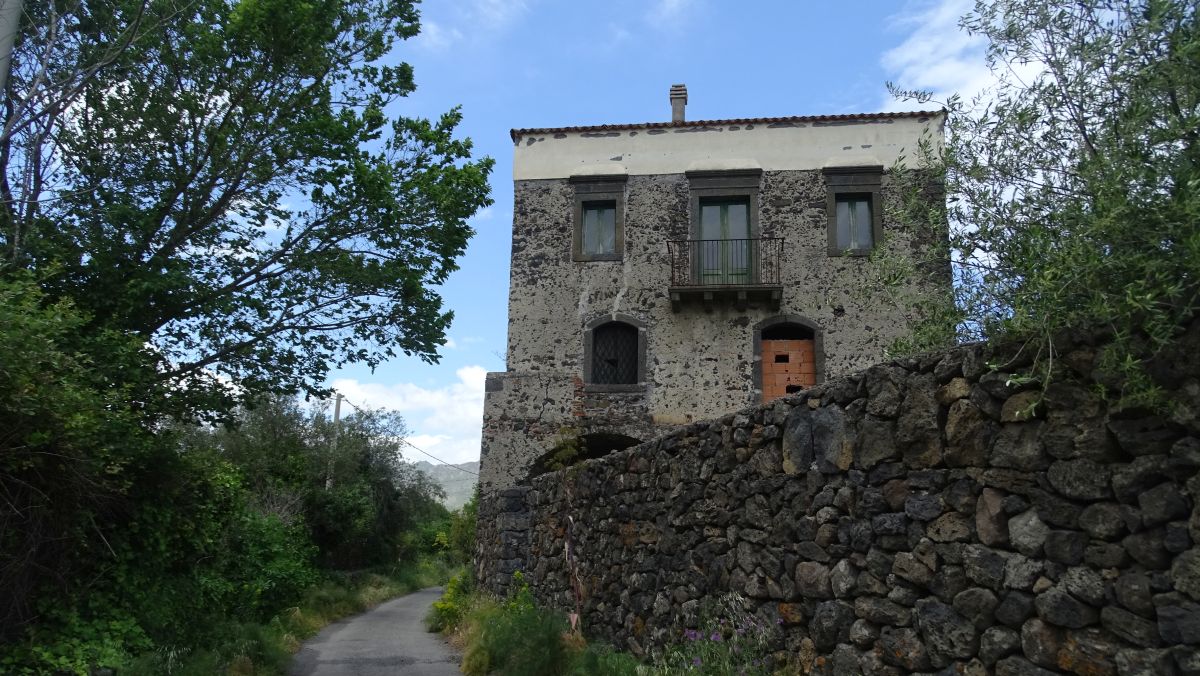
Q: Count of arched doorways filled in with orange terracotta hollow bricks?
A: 1